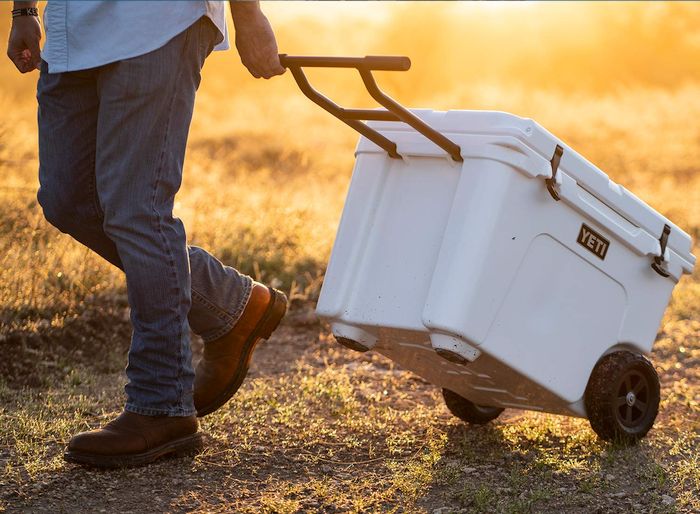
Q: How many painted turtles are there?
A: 0